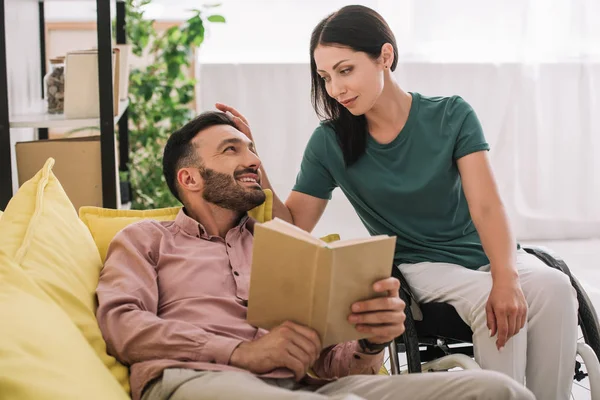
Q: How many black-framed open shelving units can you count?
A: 1